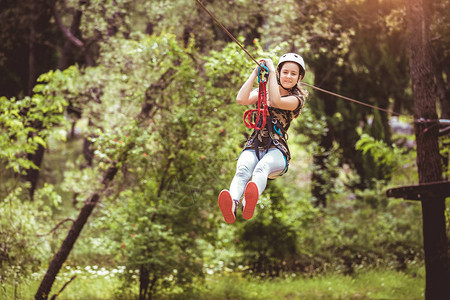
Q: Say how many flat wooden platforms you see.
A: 1